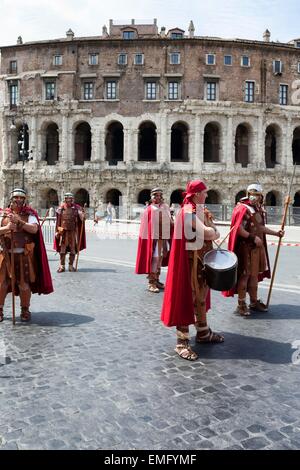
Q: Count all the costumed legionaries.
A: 5